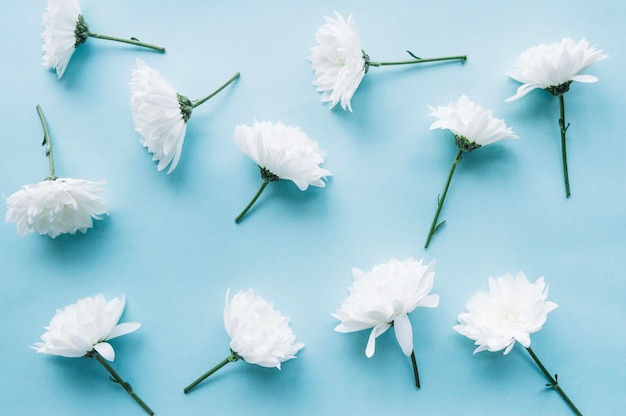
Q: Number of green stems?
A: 11